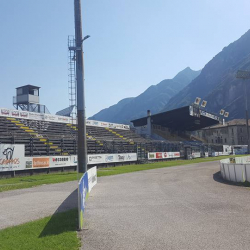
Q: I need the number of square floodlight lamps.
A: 4